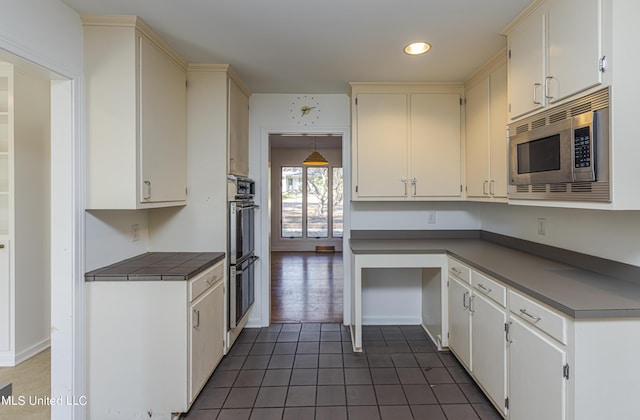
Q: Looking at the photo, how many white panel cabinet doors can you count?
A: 12